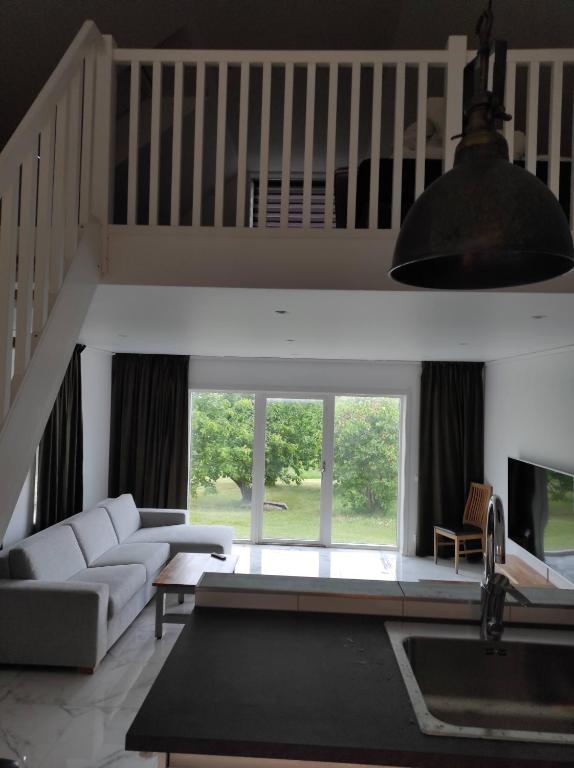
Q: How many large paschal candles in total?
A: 0